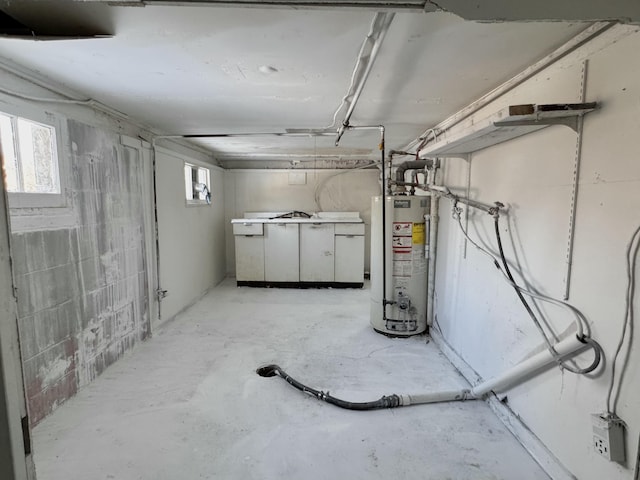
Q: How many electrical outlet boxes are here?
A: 1